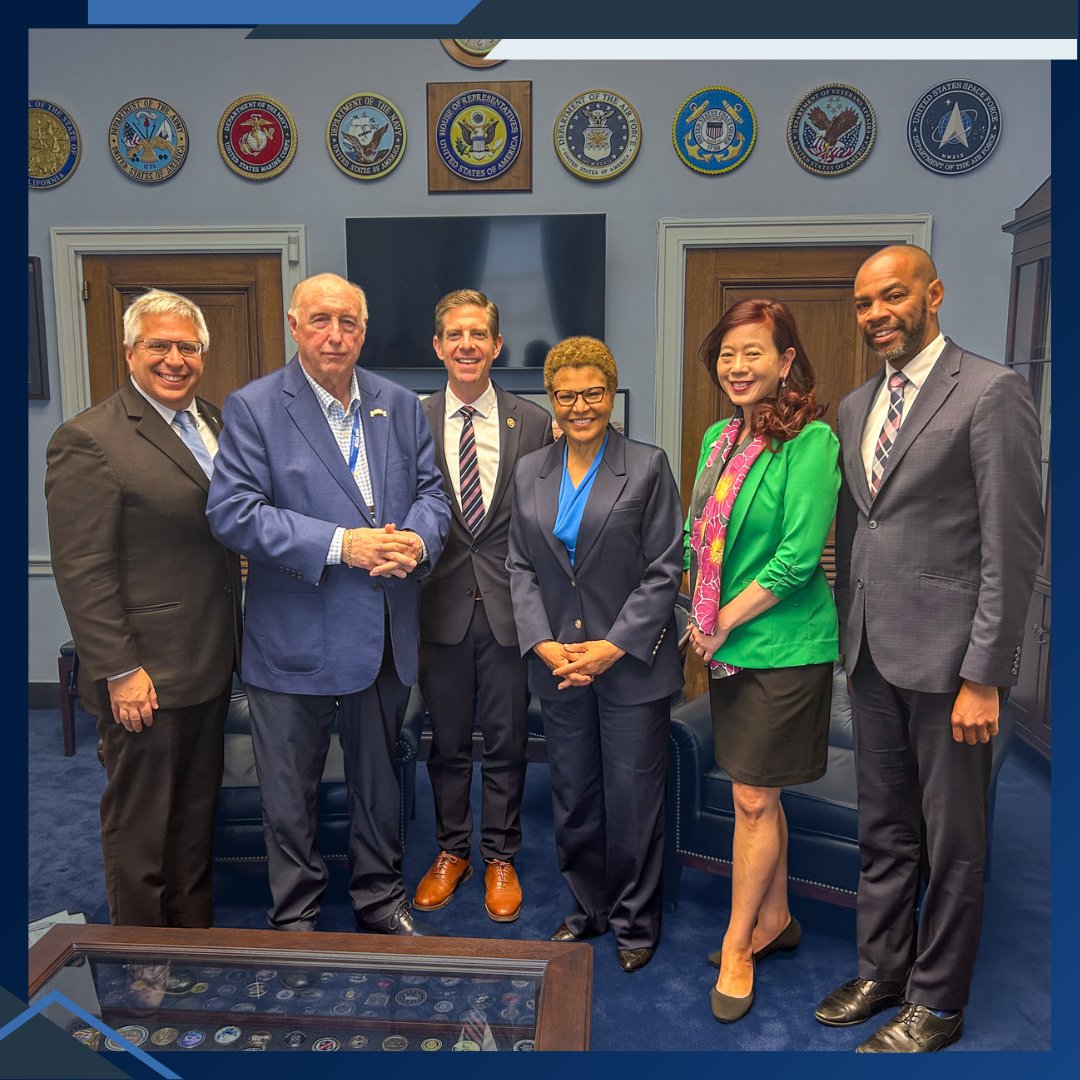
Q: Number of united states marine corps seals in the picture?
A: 1